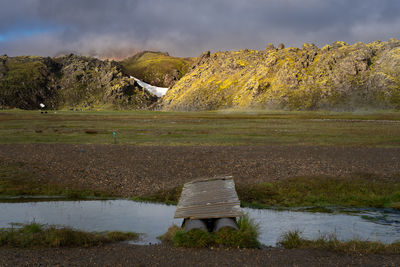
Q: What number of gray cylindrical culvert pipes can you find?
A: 2